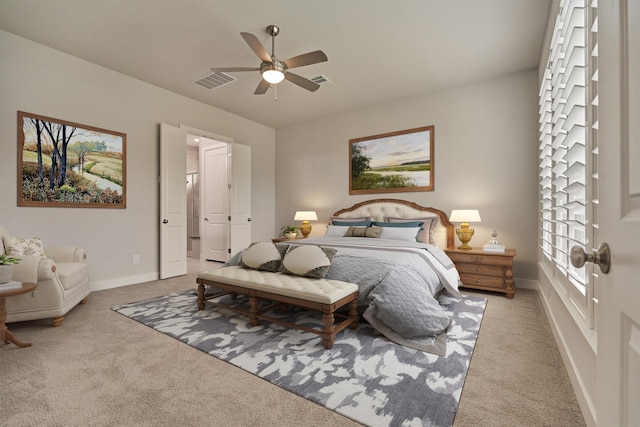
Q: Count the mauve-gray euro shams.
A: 2